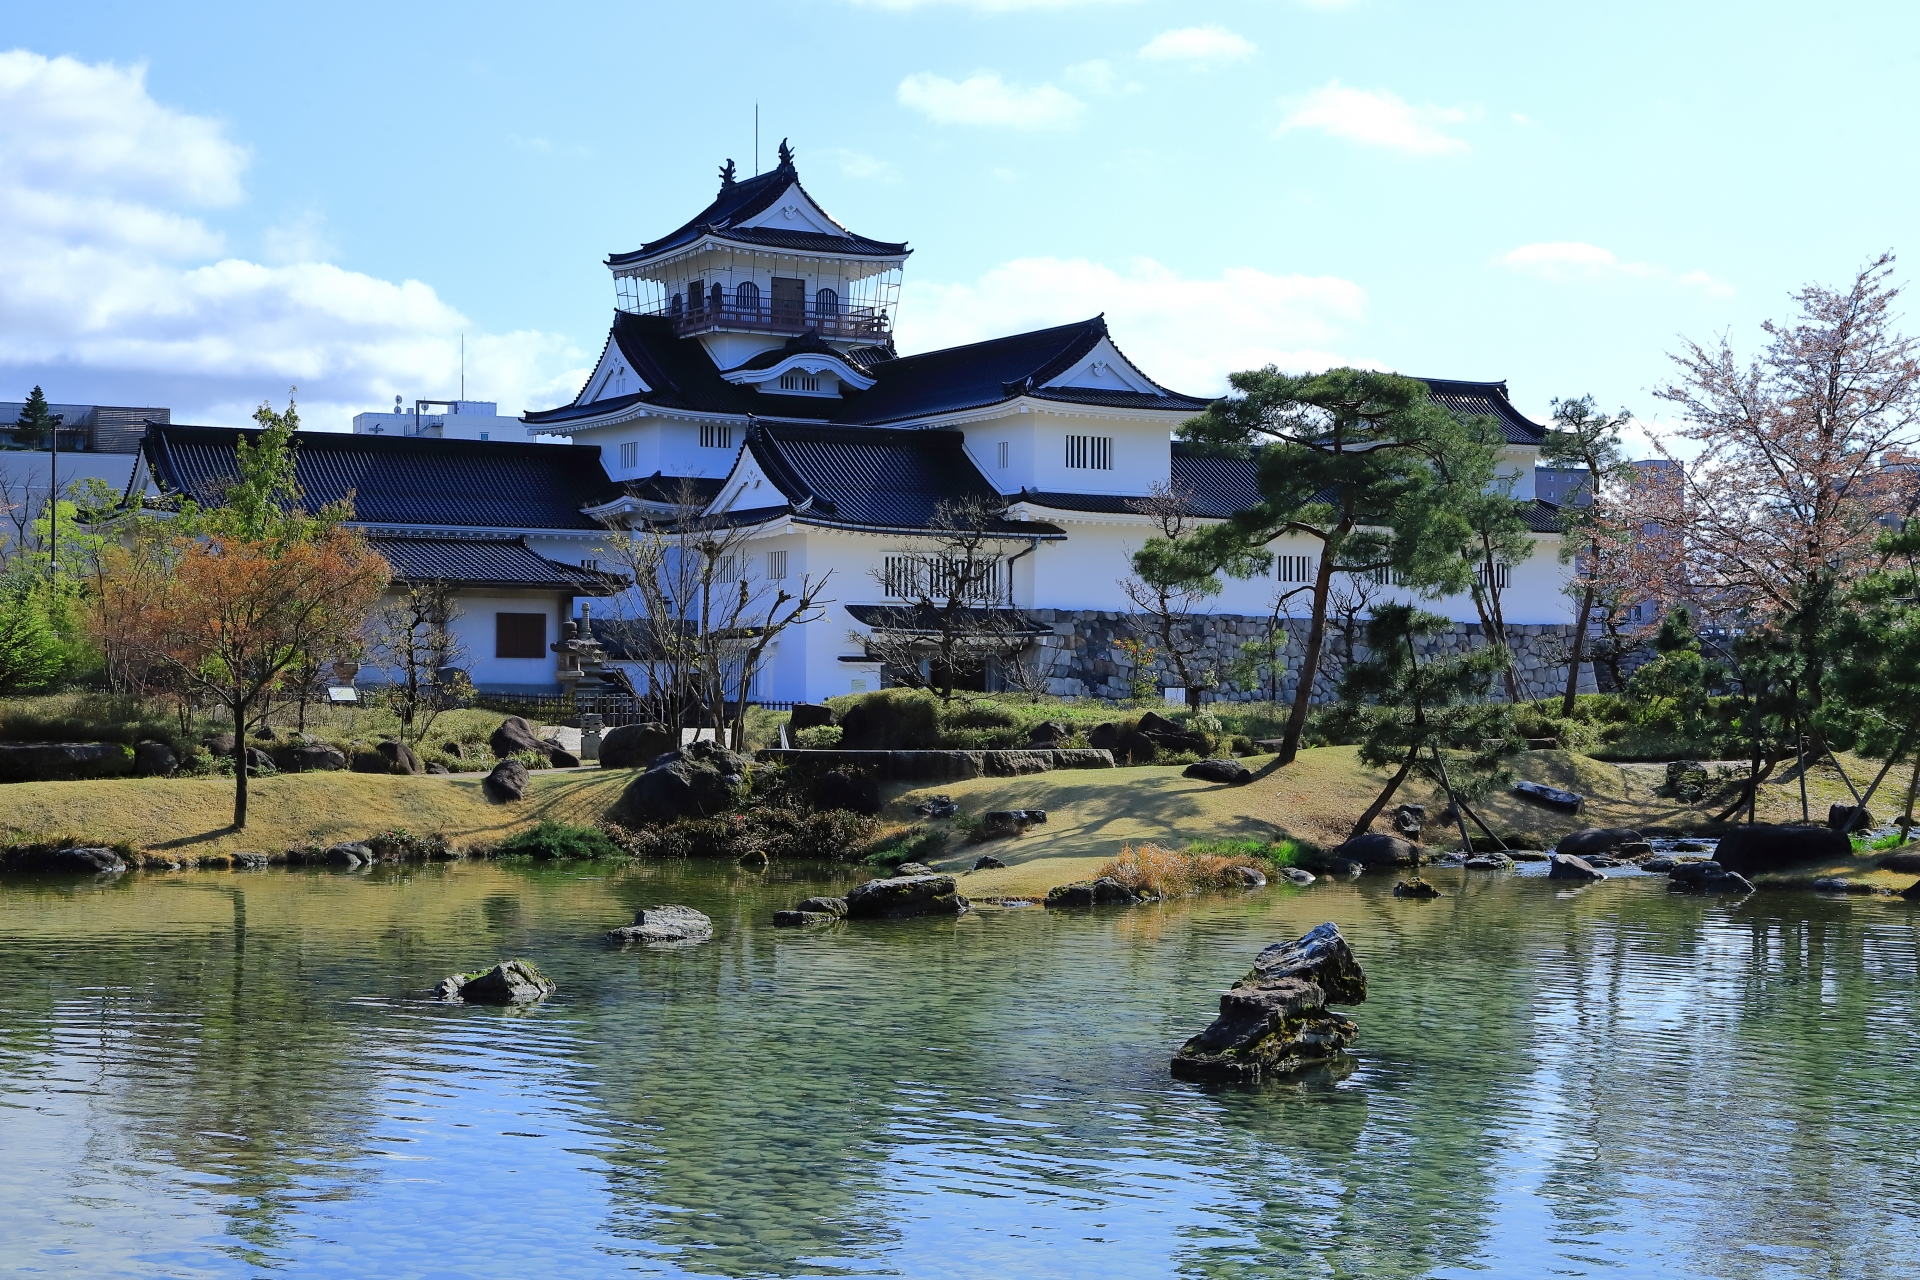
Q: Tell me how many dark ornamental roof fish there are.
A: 2